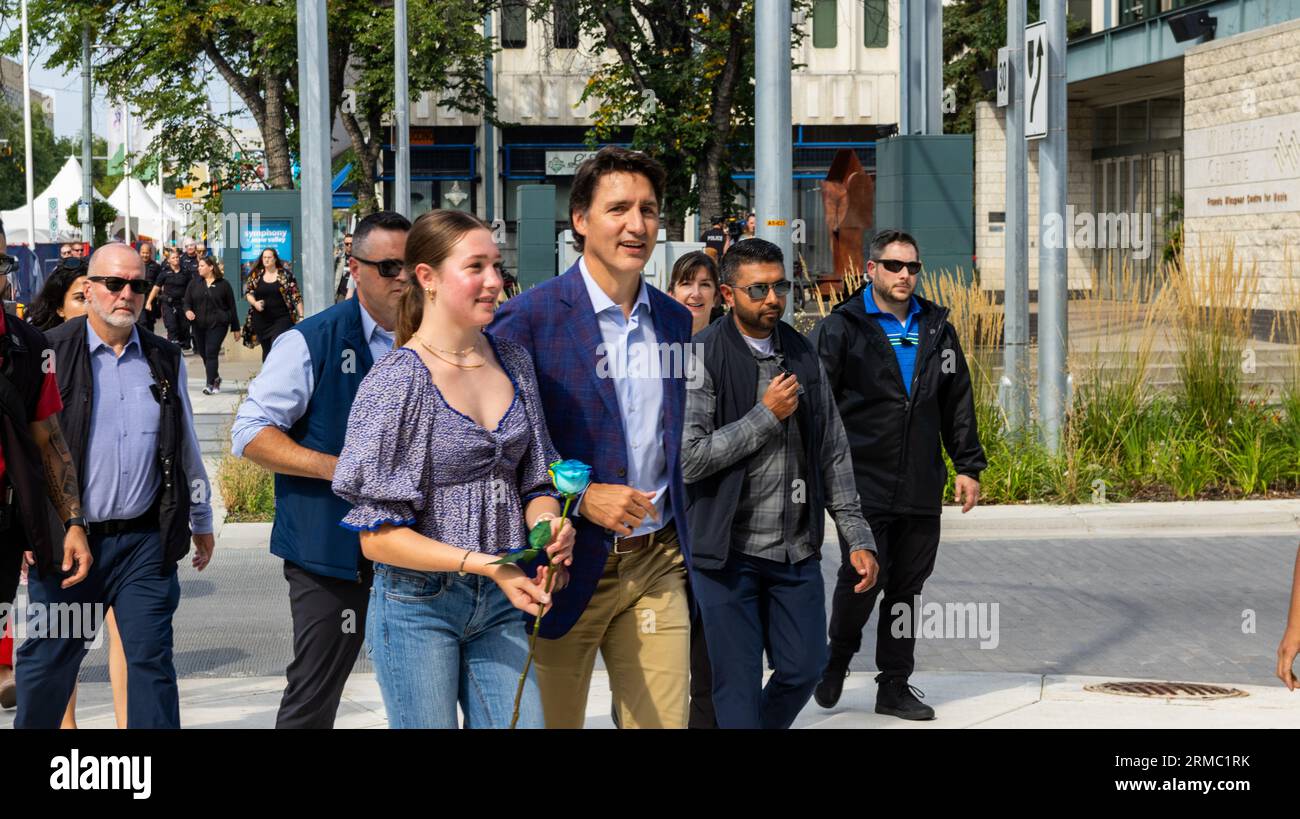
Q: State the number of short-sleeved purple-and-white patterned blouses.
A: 1